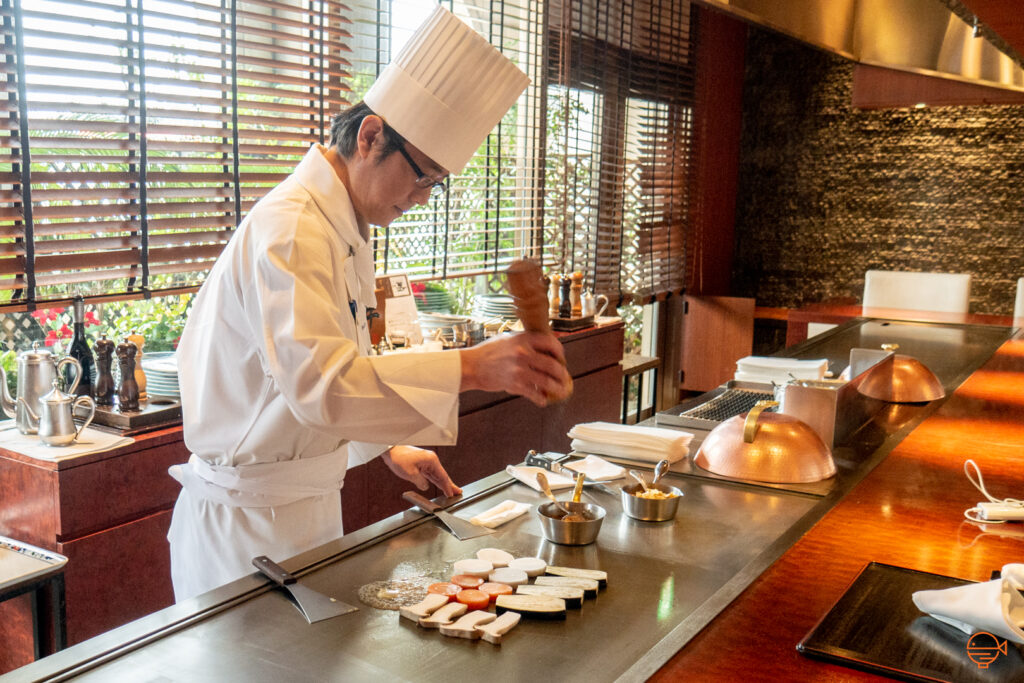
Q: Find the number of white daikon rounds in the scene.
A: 4